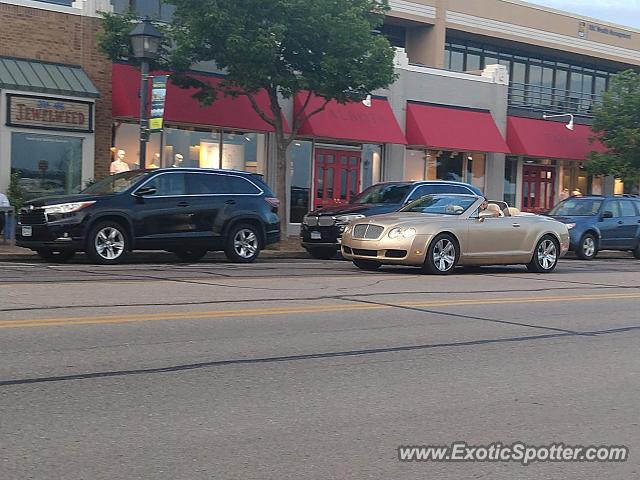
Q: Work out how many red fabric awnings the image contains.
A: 4